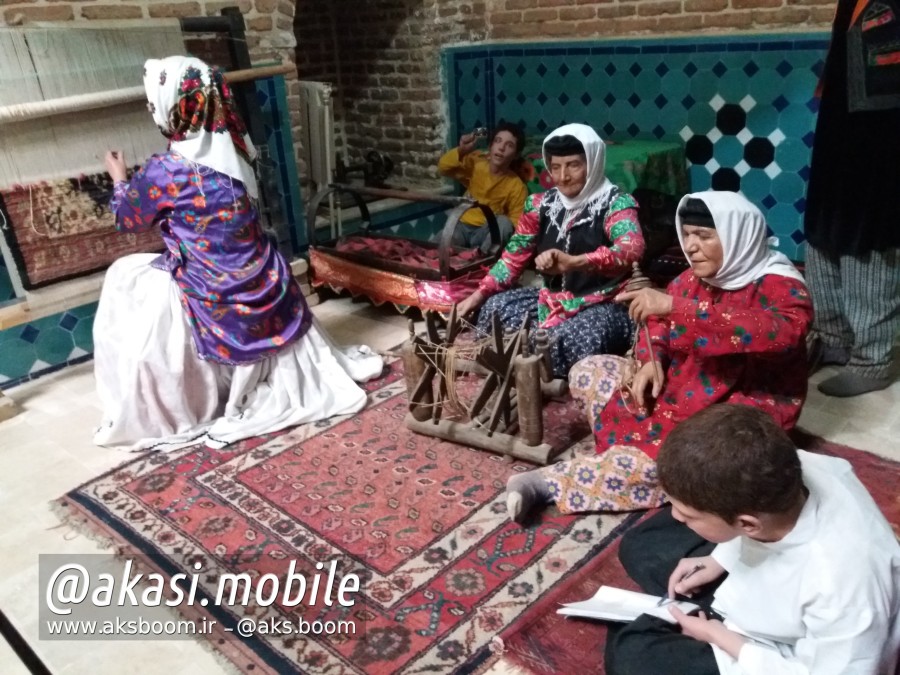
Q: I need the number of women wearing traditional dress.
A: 3